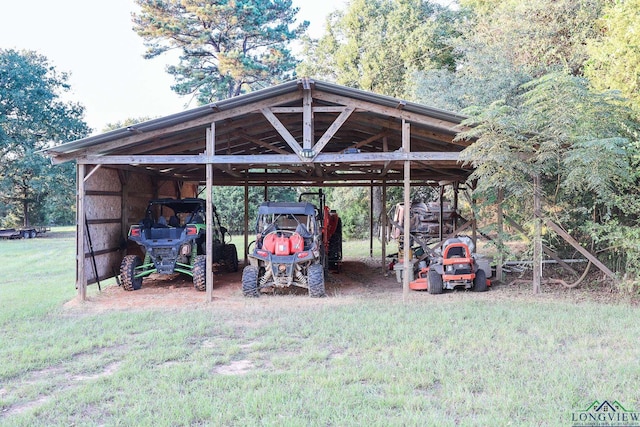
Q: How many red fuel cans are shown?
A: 3